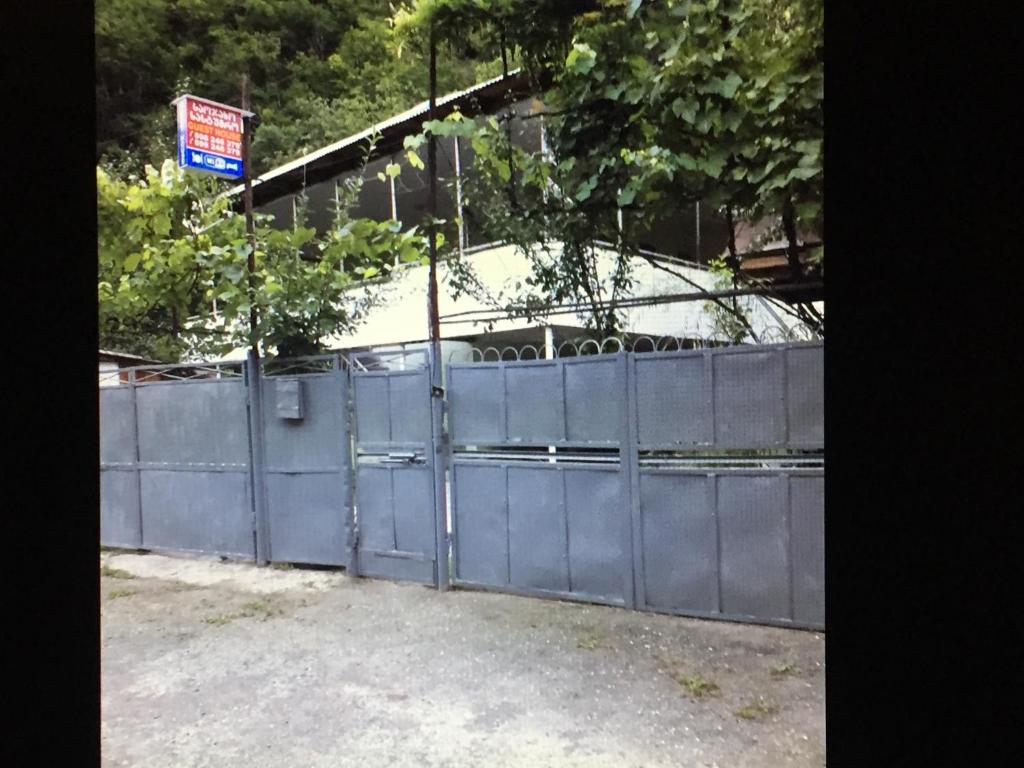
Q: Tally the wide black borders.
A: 2